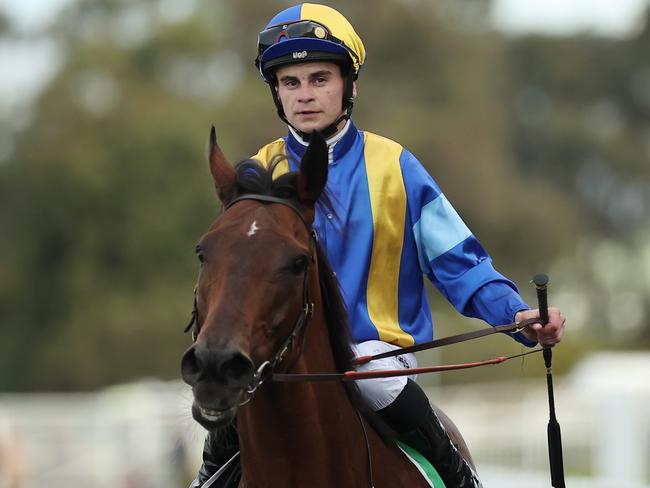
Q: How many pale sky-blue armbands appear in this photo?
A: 1